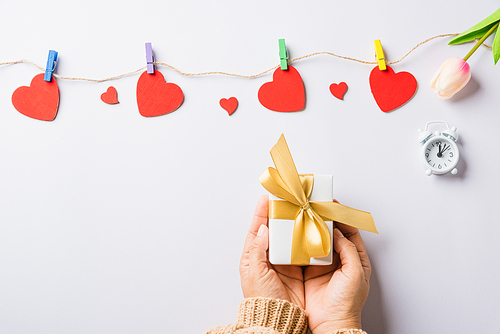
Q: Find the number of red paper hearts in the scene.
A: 7